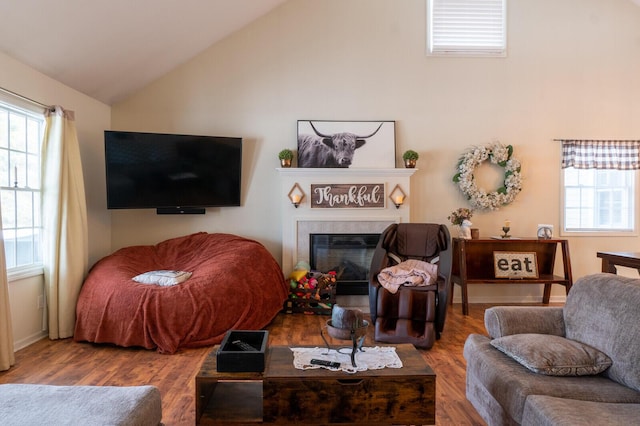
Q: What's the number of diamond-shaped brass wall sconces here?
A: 2